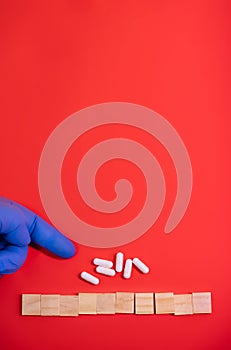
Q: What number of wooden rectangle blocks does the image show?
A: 10